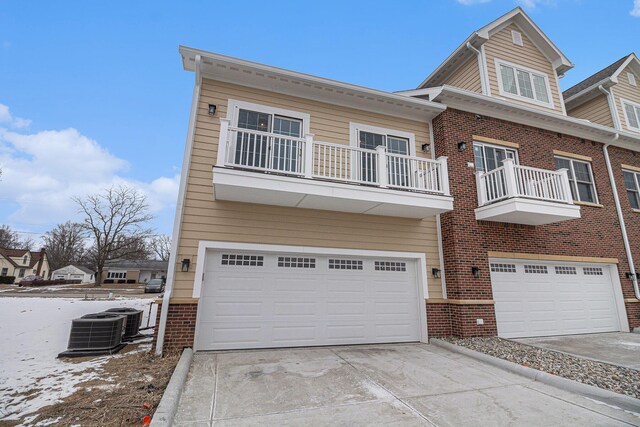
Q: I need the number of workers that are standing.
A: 0